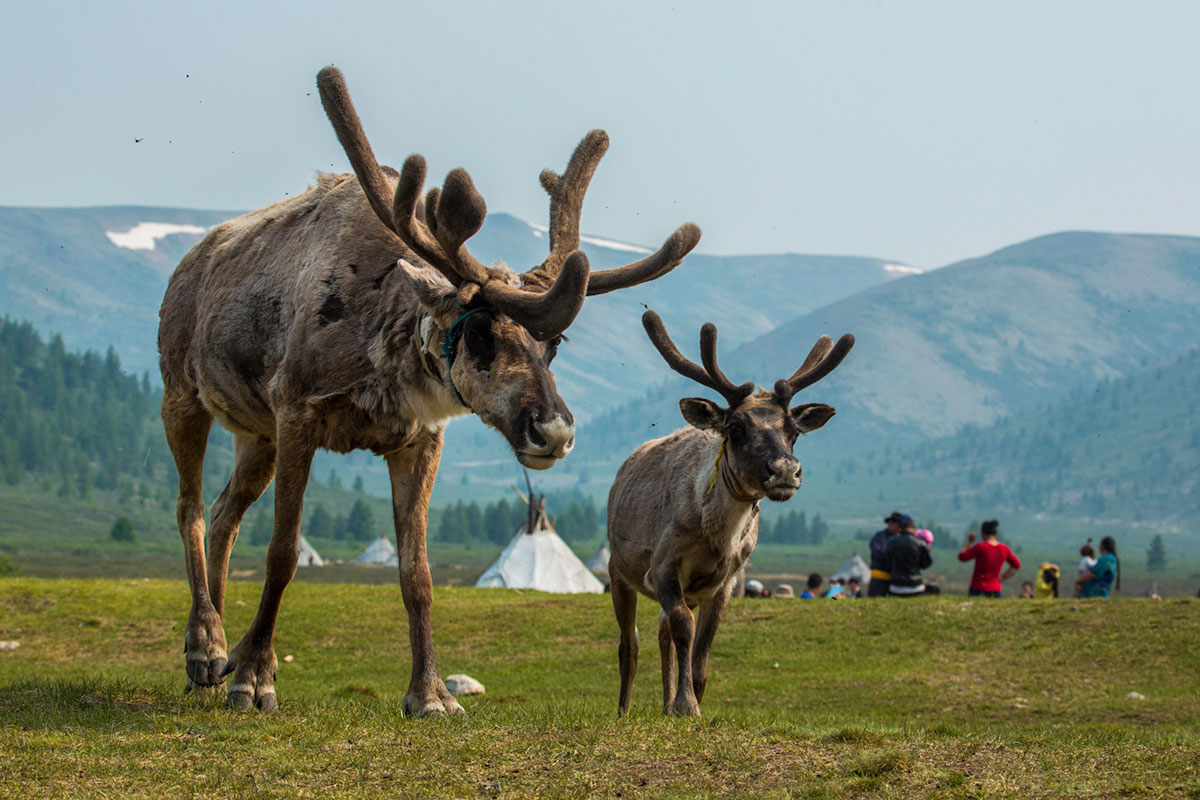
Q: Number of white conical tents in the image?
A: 5